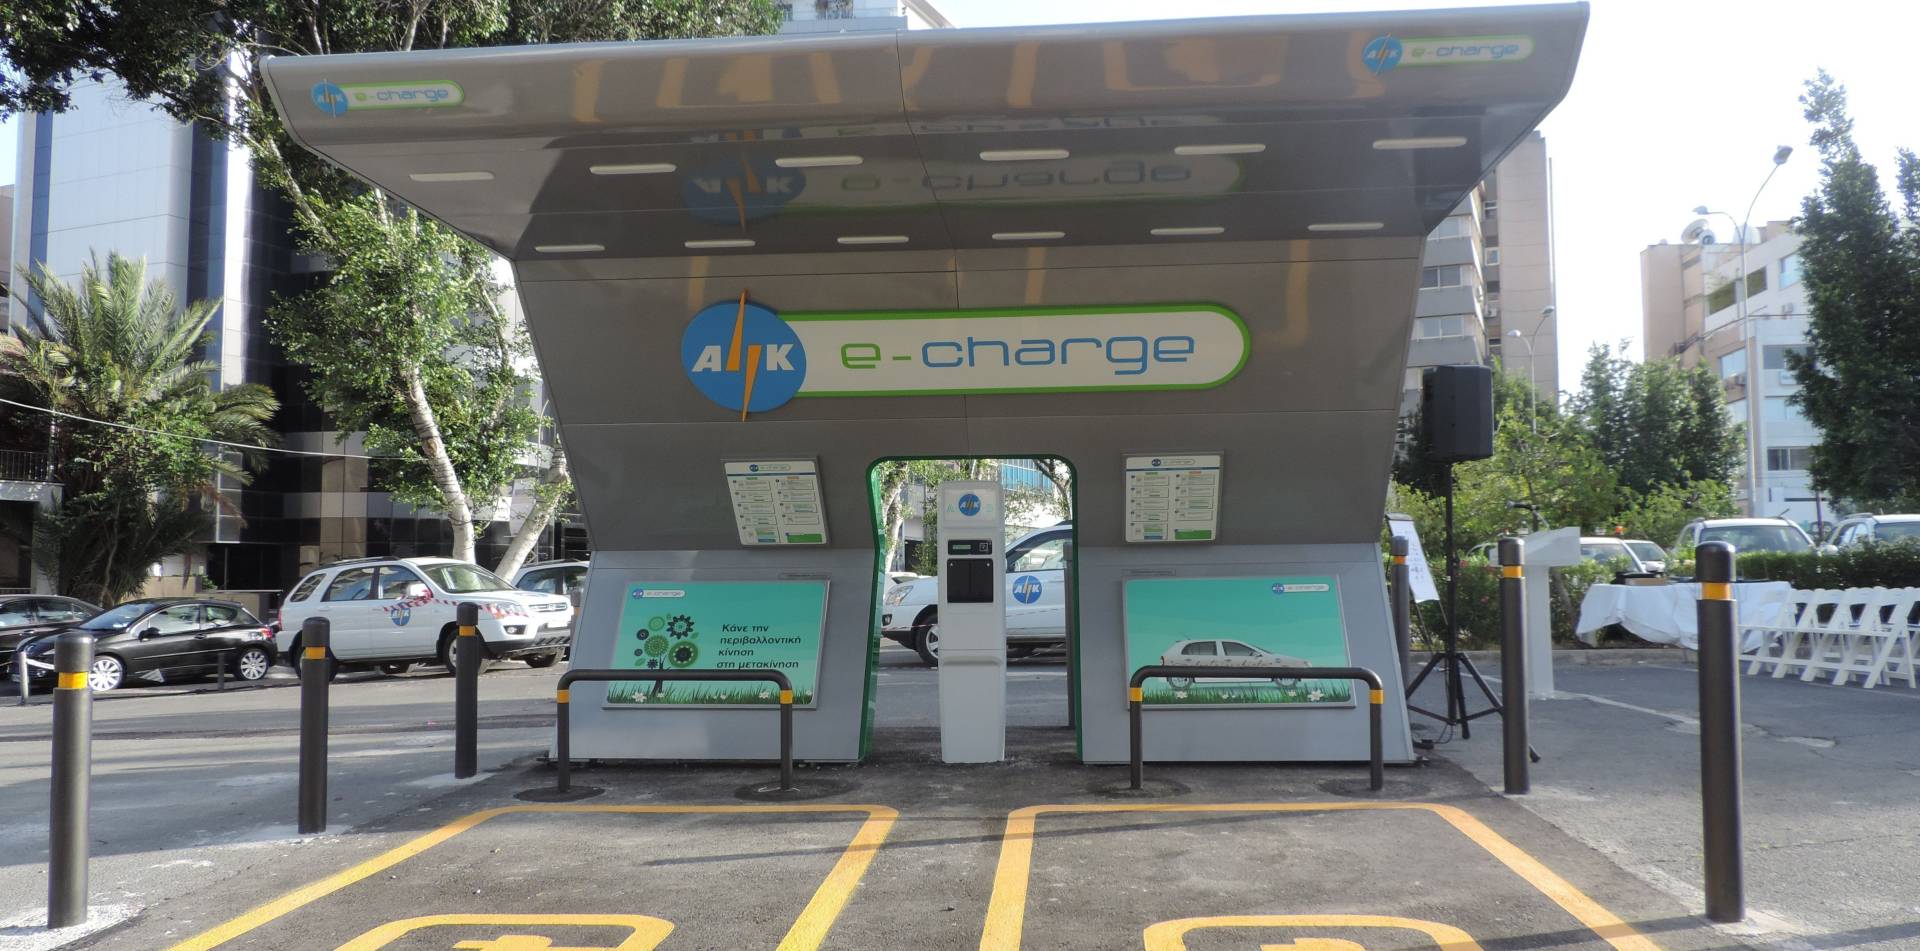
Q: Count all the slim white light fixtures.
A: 12